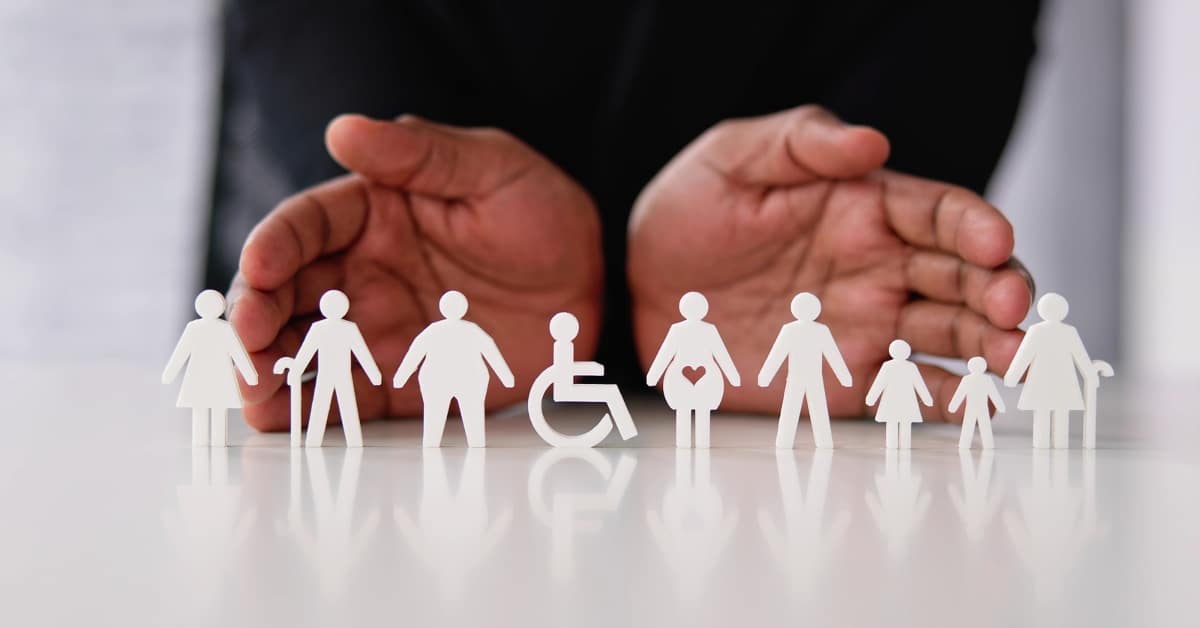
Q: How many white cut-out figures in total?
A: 9